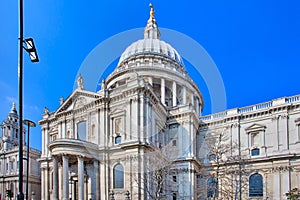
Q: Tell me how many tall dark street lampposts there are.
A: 2